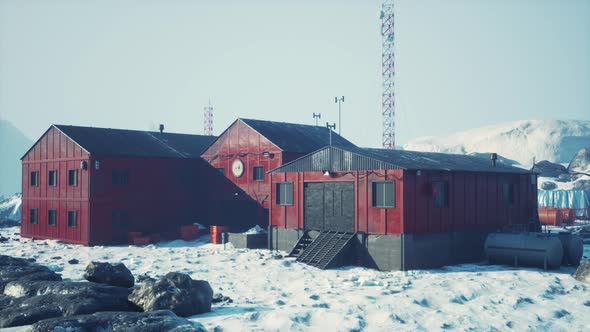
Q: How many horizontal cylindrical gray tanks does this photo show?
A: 2